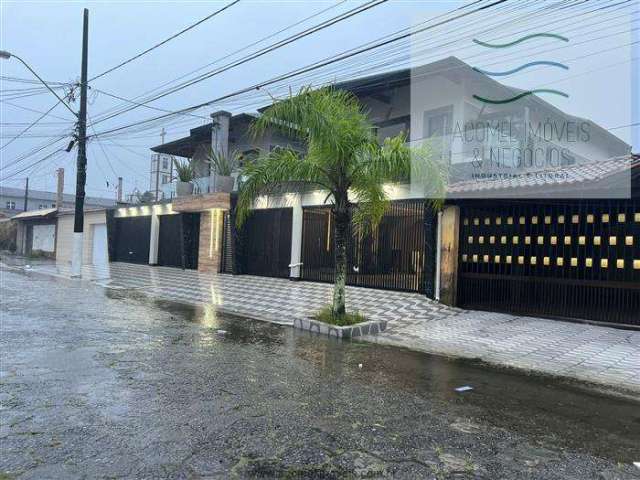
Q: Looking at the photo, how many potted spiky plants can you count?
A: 2